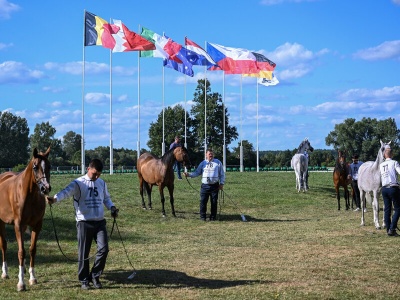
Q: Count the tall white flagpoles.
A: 9